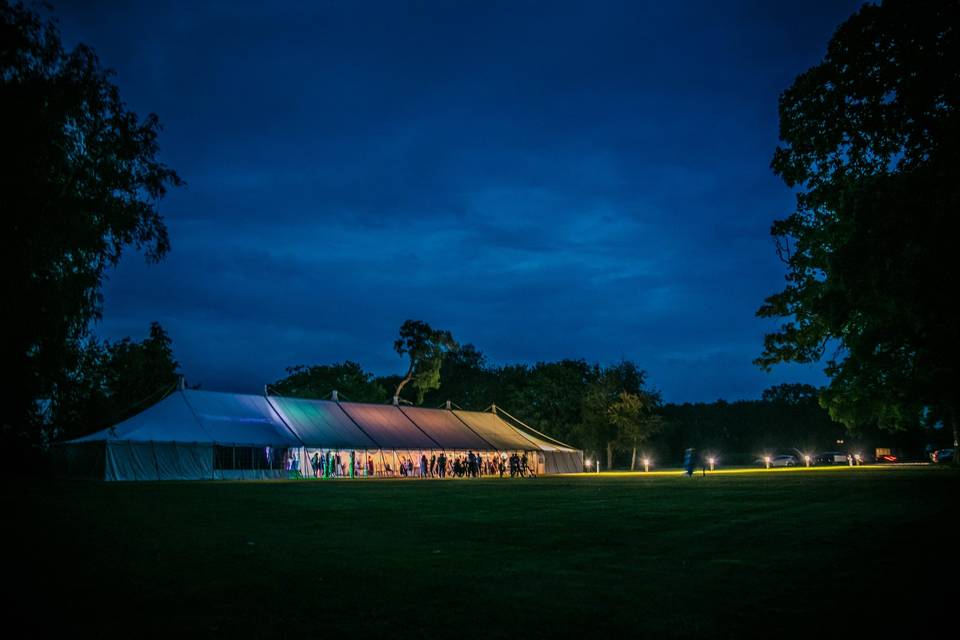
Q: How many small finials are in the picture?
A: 6